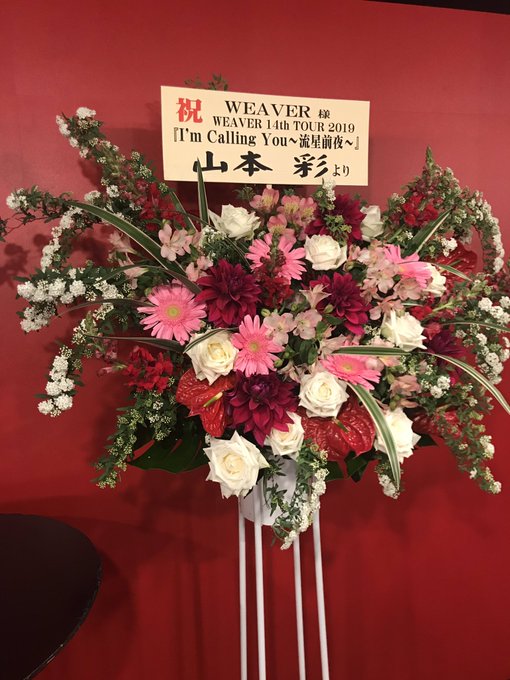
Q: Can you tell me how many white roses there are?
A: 10